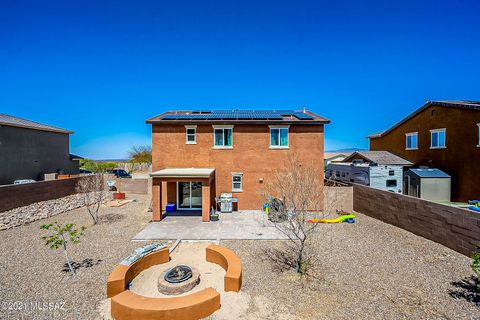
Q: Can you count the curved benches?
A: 3